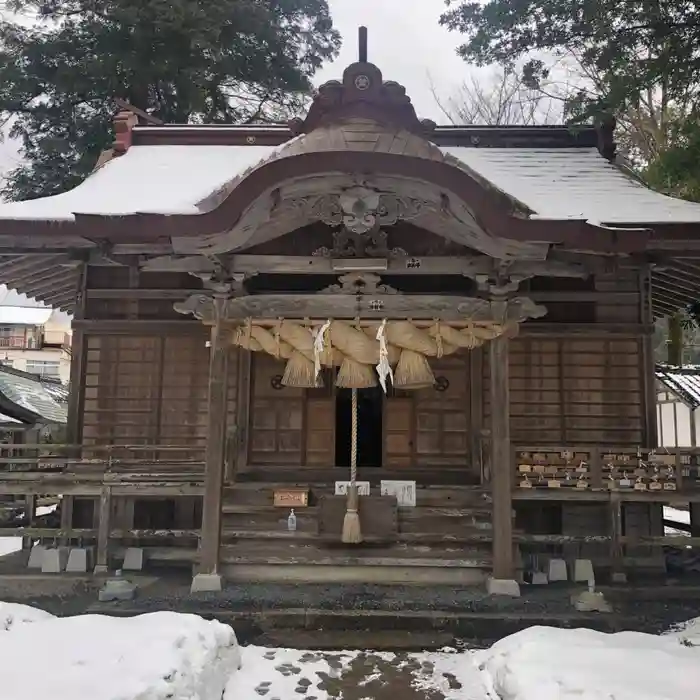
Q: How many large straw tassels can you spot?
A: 3